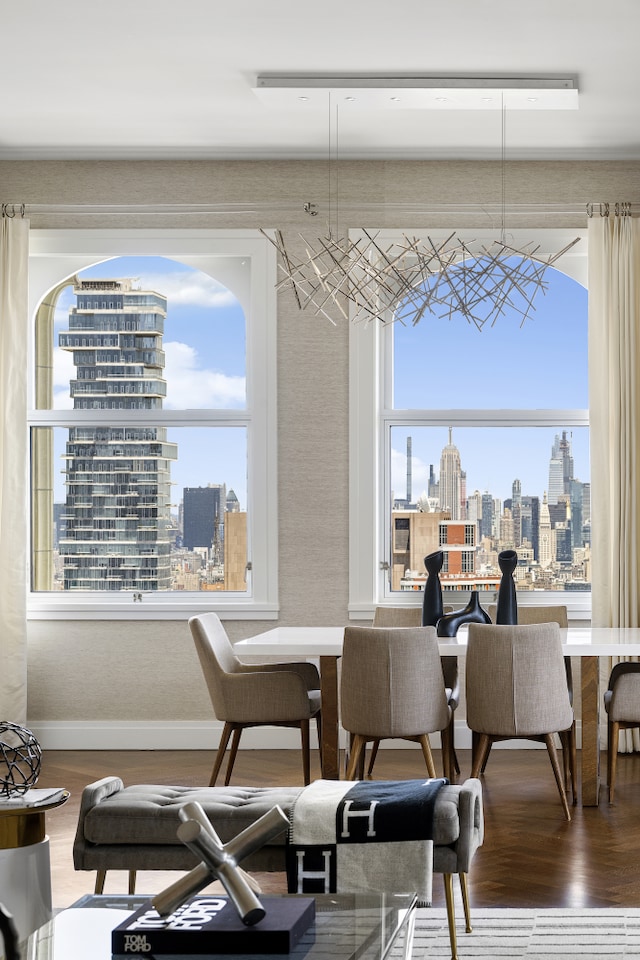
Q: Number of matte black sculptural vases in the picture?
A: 3